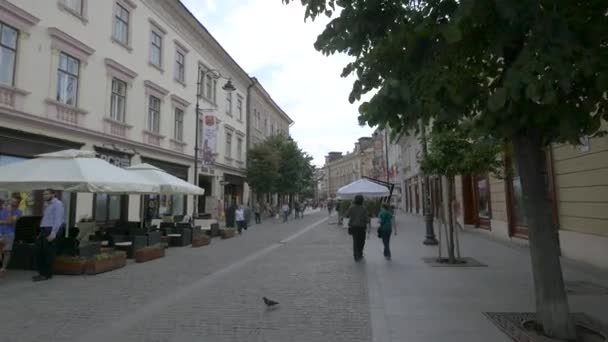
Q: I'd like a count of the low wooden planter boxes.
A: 5